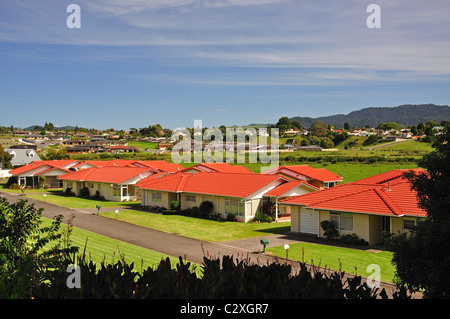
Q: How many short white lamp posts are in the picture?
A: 3